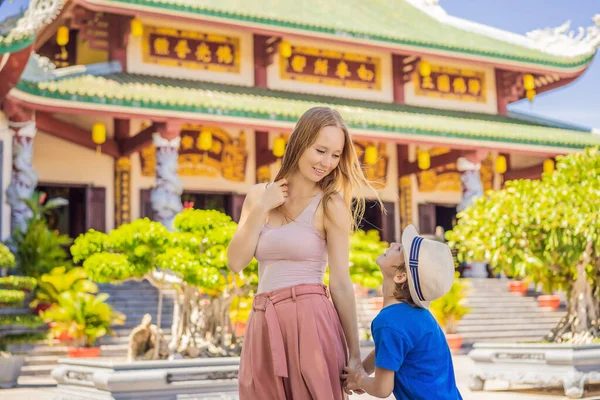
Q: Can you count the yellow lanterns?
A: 12